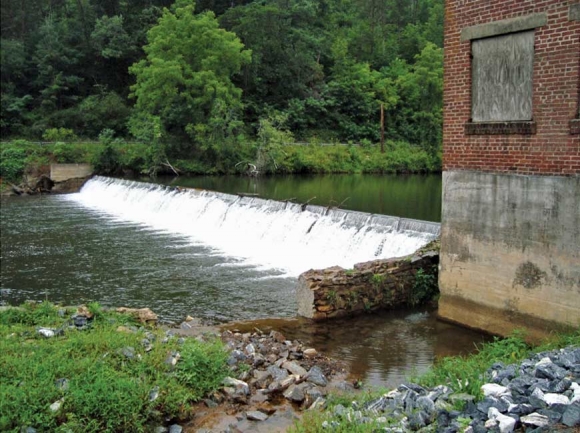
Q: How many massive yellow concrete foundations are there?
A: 1